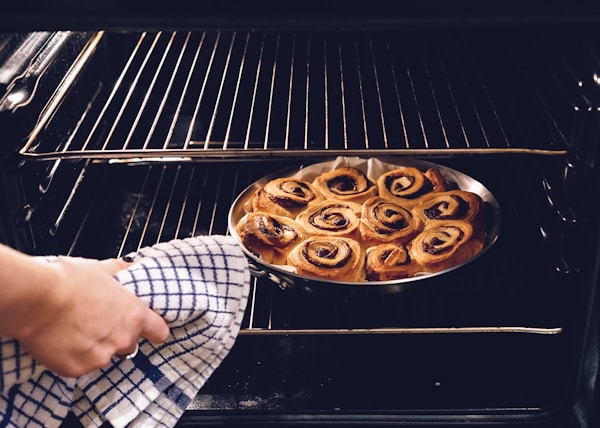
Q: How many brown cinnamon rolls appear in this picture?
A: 10